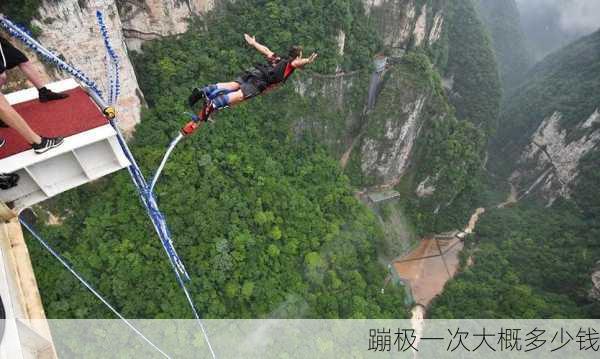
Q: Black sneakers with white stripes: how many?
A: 1